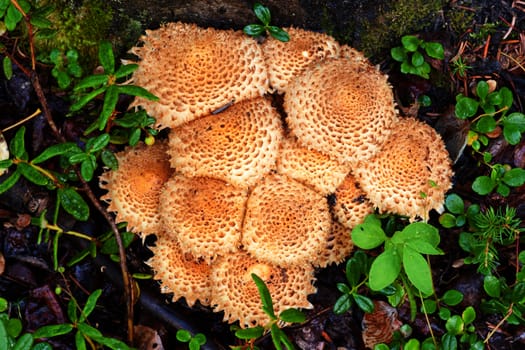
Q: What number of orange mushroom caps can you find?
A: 13